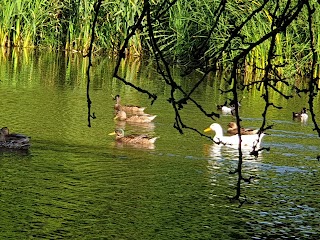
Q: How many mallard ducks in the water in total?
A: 5